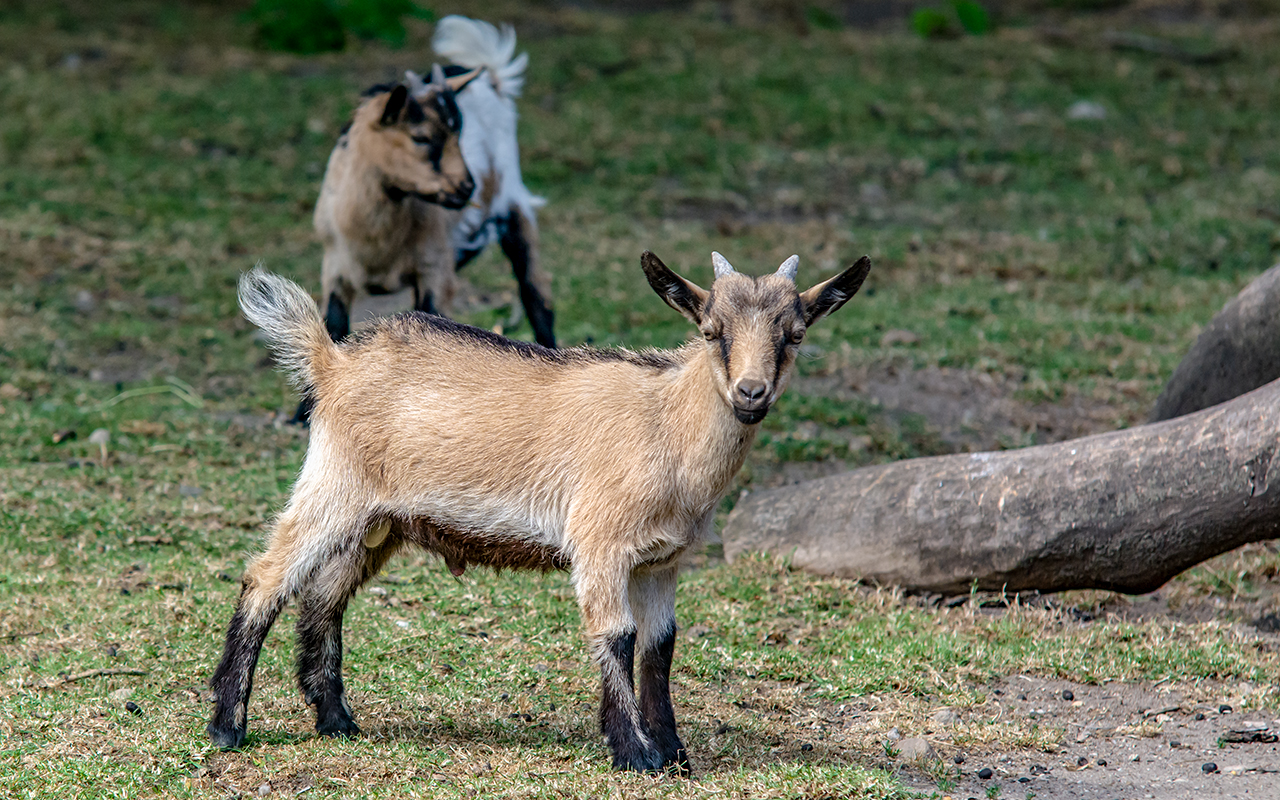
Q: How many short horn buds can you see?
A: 4